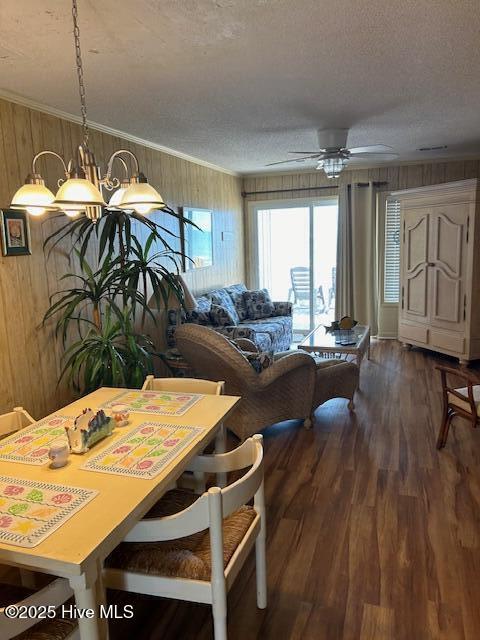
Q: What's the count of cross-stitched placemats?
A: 4